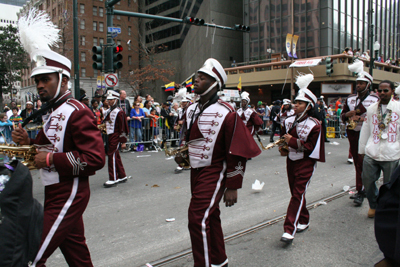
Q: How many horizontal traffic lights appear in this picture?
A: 2